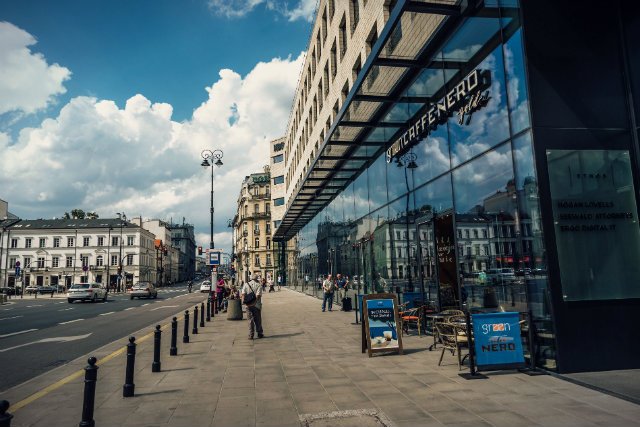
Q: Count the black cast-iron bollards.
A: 11